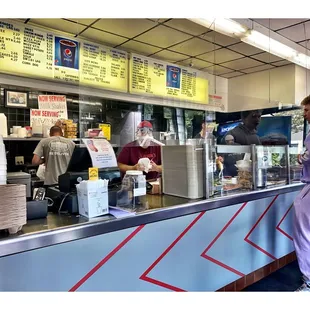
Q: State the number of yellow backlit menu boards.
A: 2